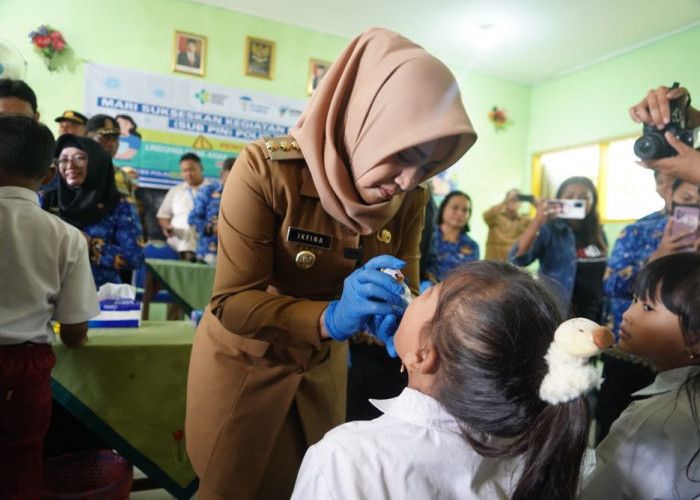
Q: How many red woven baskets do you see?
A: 1